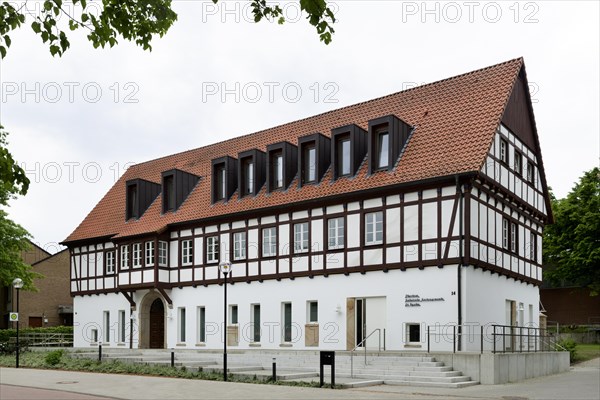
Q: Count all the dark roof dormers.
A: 8